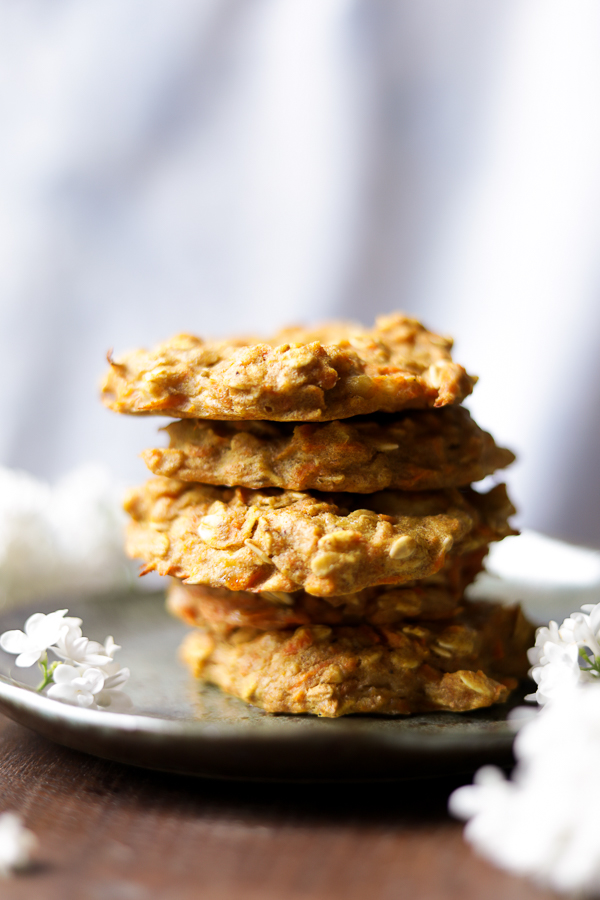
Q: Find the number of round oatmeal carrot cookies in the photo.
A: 5